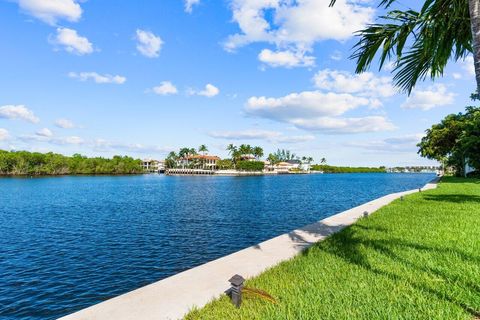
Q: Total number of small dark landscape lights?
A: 4